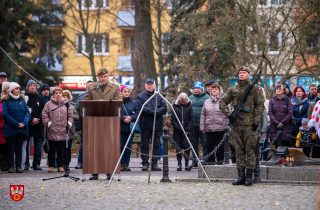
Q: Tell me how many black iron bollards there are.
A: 4